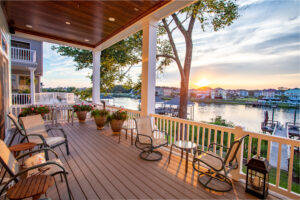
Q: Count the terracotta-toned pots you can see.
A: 3